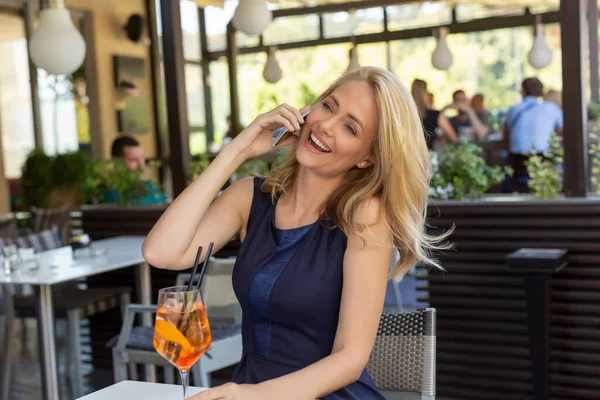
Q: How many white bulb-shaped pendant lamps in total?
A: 6